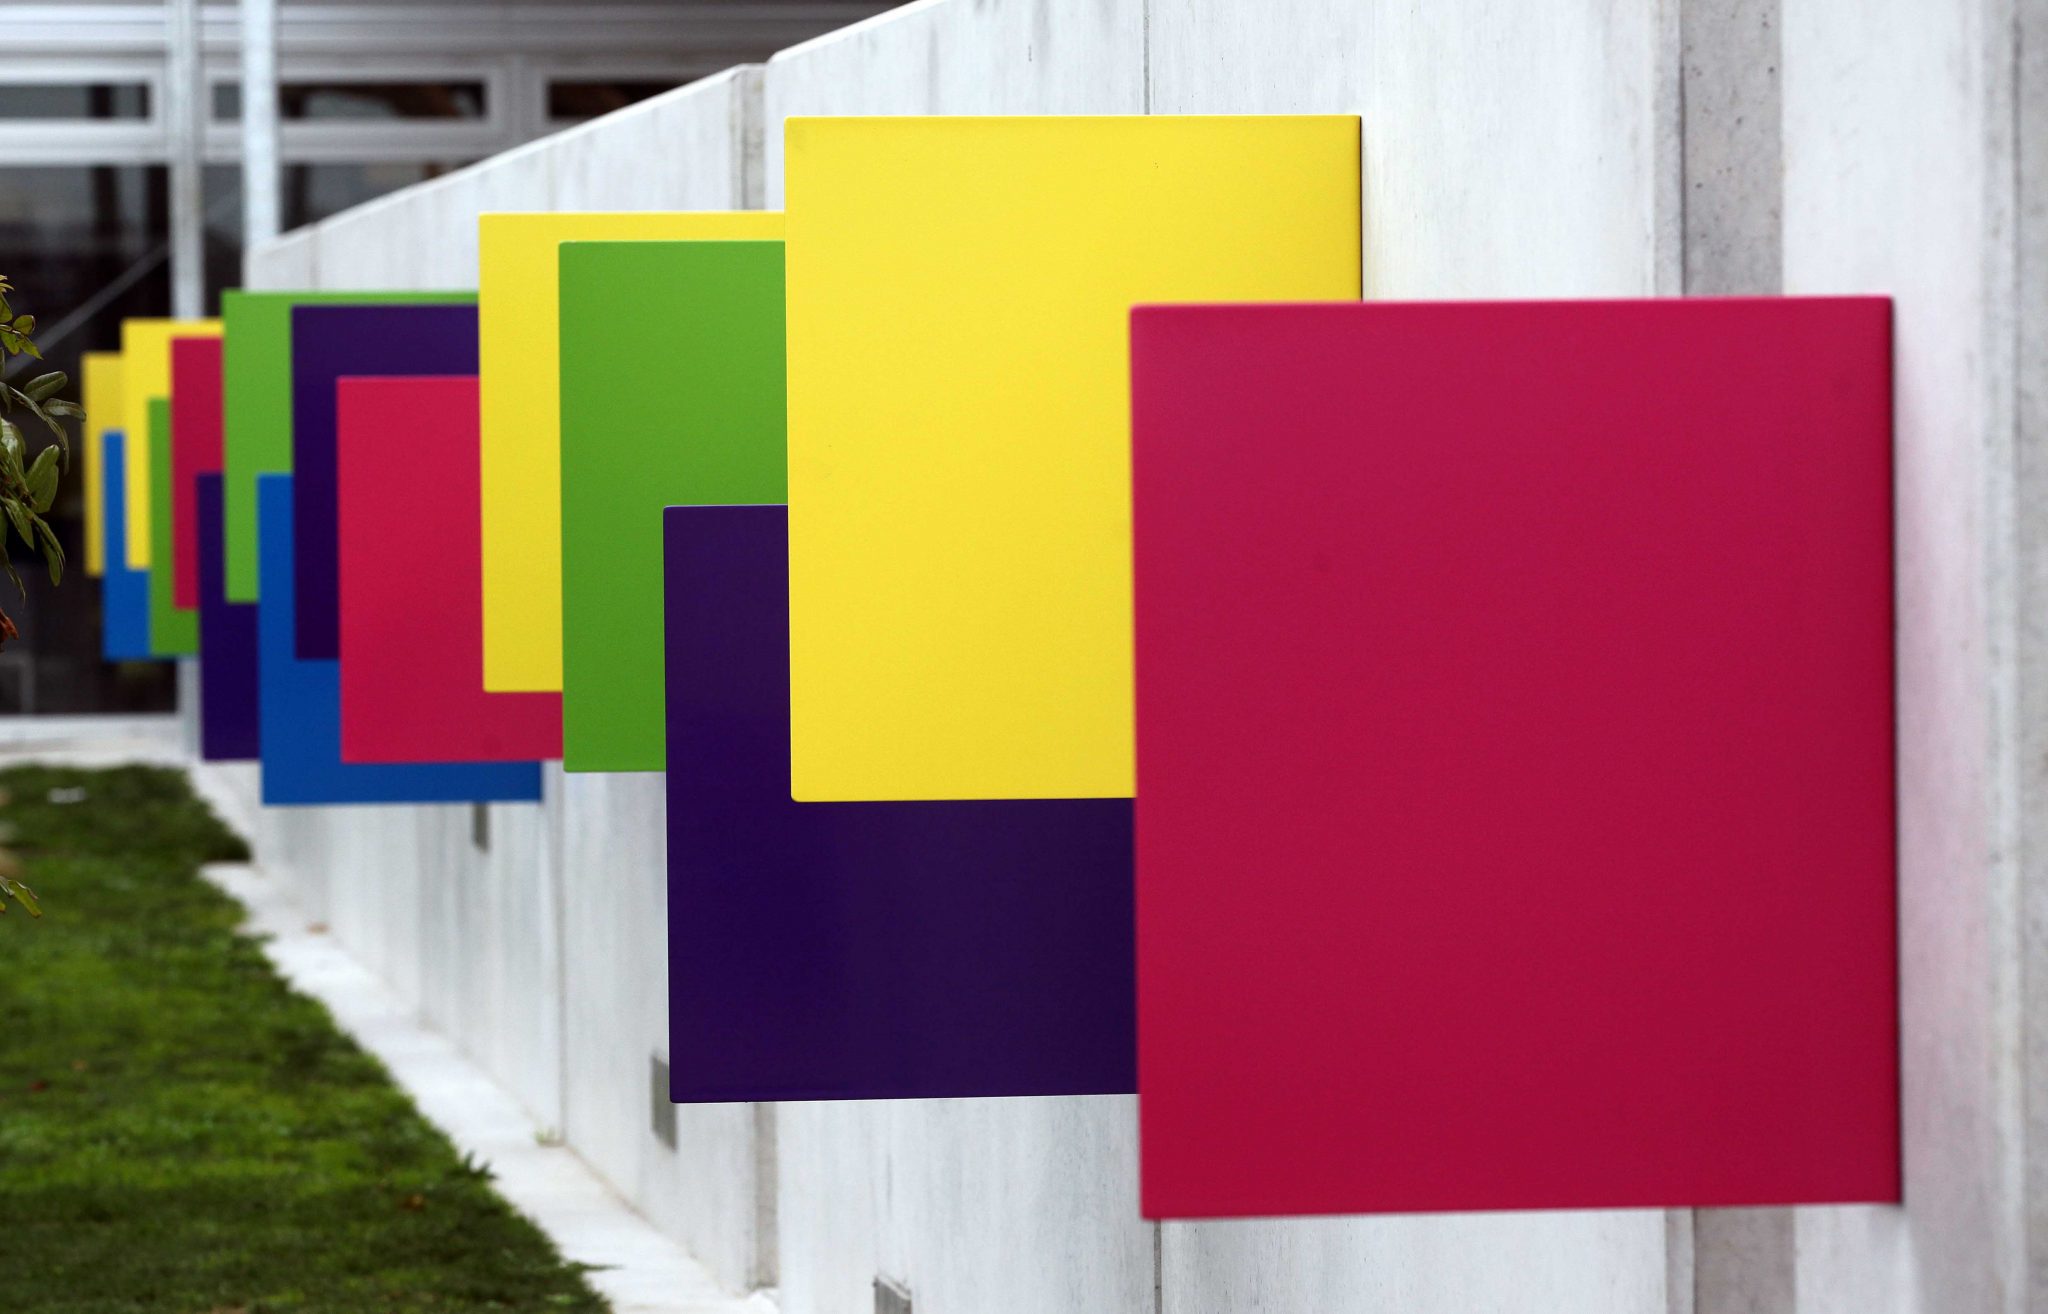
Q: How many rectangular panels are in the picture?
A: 15